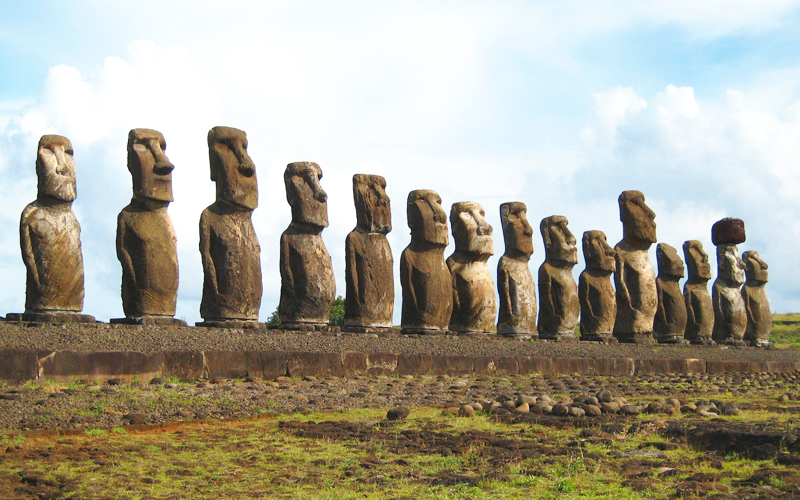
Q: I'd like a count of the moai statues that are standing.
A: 15